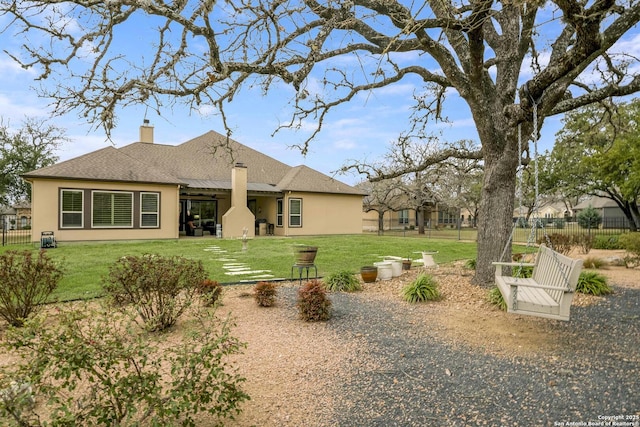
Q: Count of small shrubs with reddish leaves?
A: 3